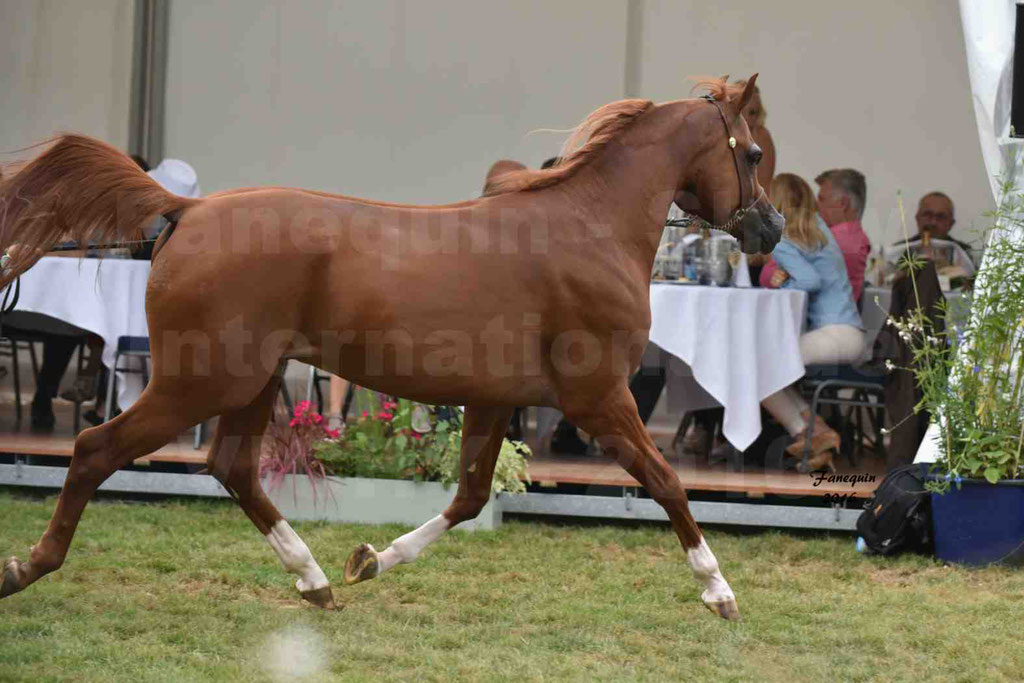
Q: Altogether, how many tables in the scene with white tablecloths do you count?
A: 2